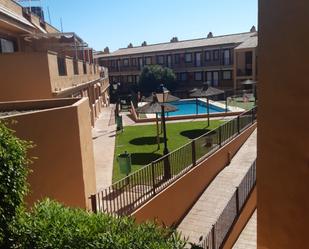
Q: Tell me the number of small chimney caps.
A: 6